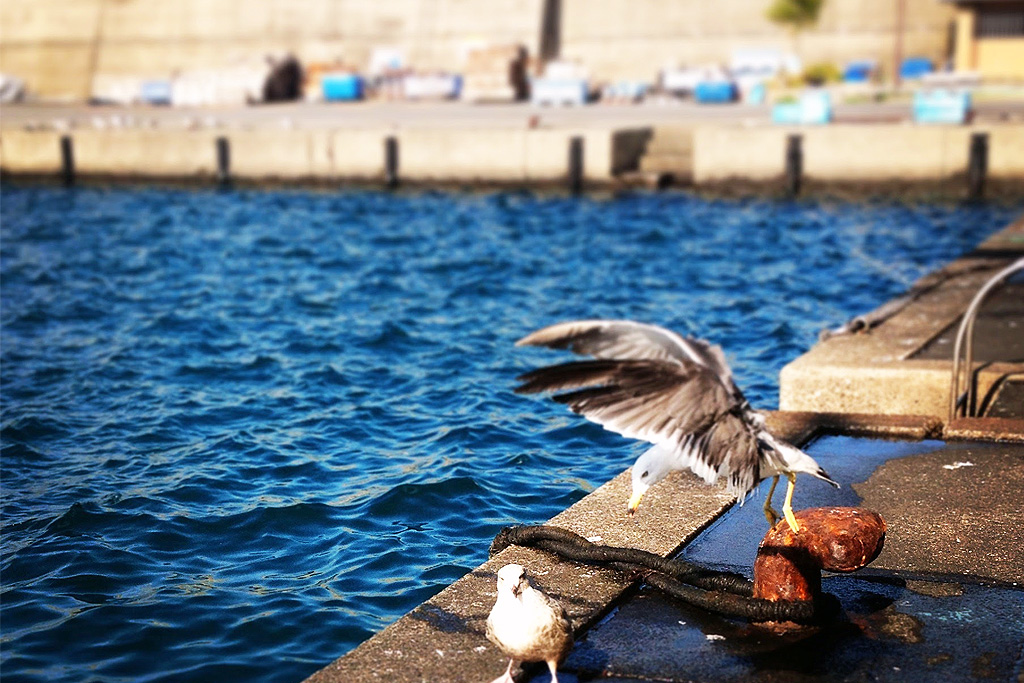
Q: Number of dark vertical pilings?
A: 6